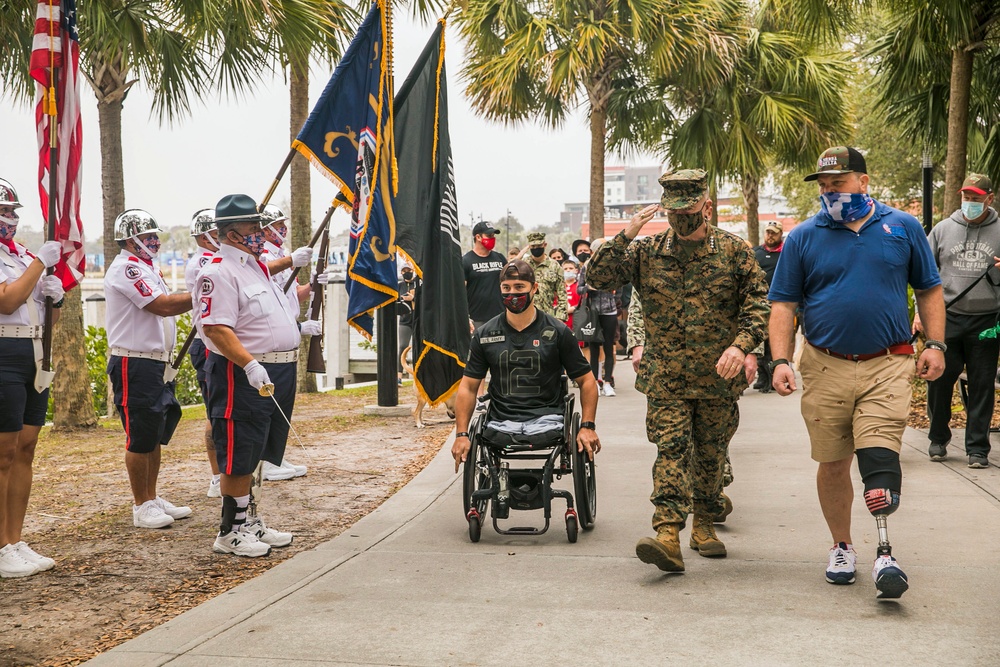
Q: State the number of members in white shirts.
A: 5